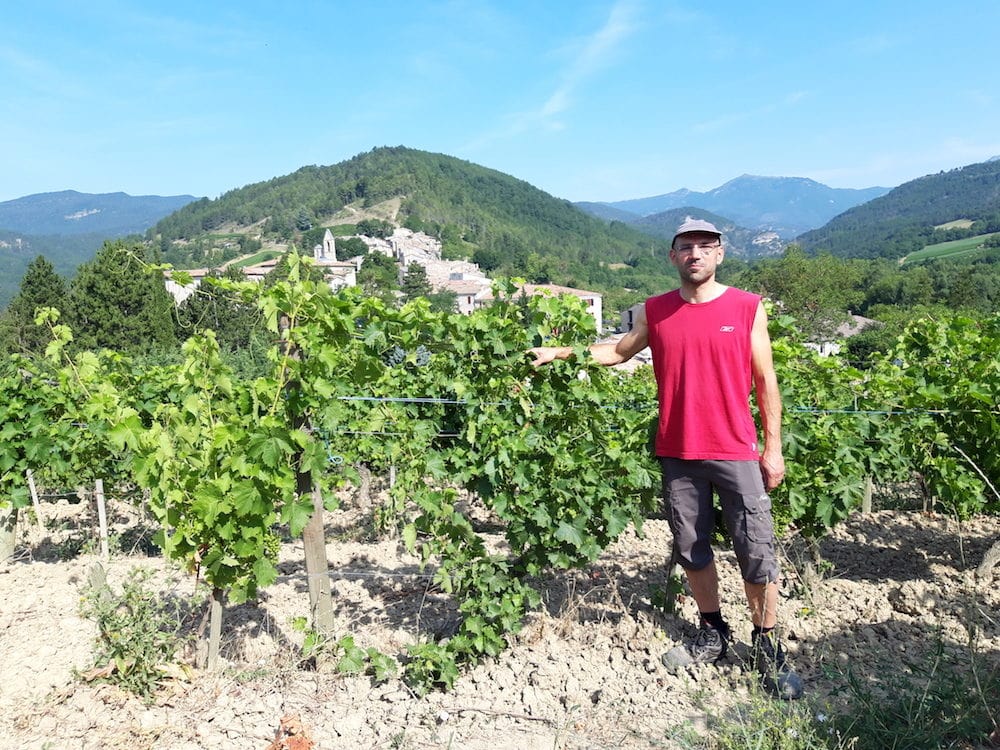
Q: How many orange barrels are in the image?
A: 0